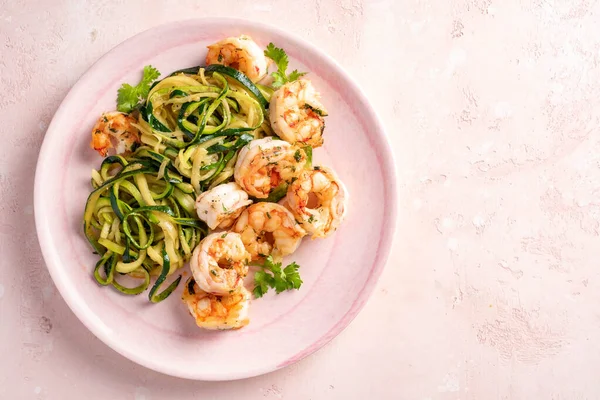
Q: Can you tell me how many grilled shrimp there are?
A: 9